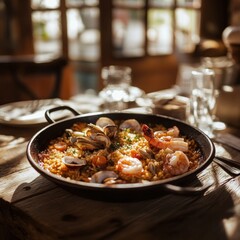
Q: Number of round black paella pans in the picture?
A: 1